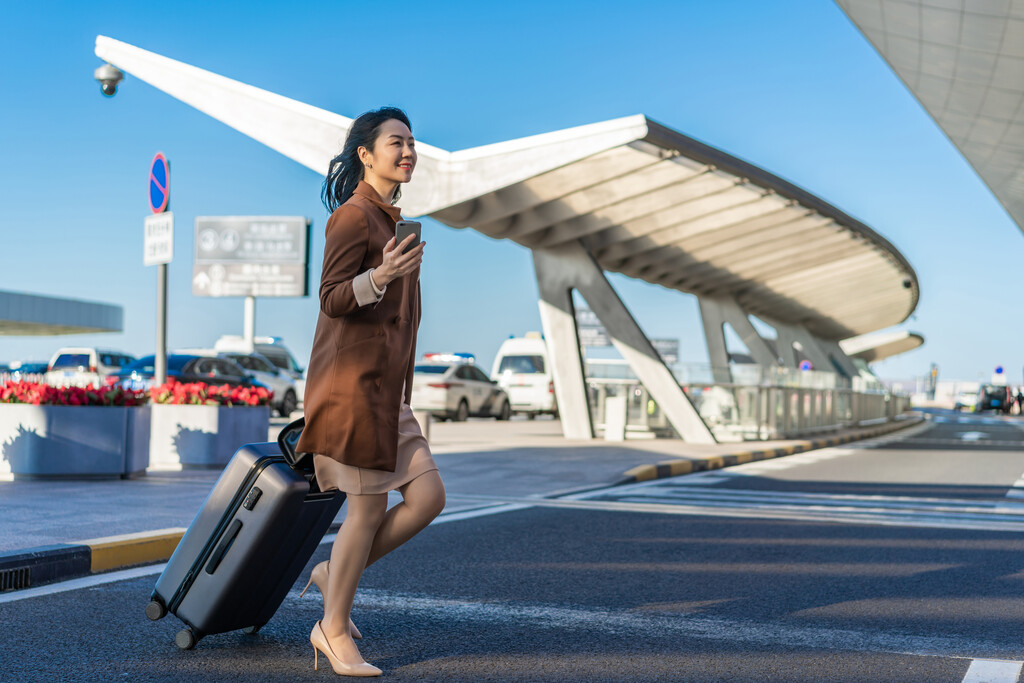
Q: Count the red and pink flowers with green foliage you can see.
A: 2